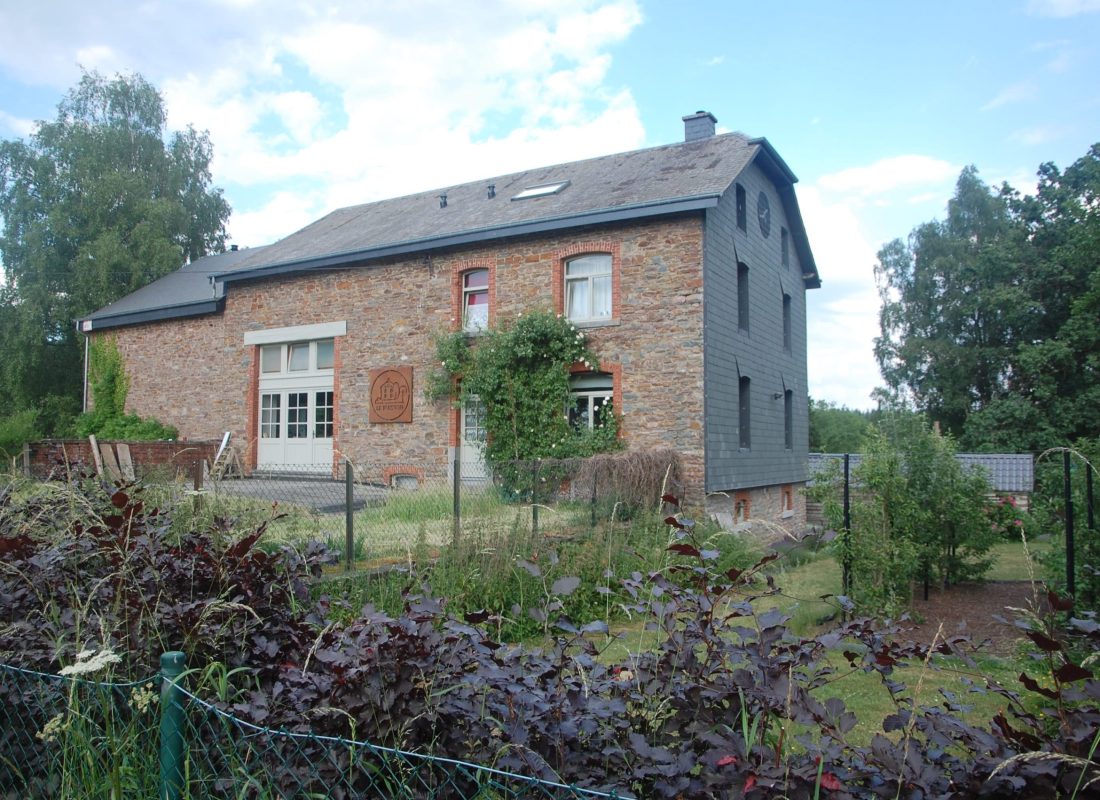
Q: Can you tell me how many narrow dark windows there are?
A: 6